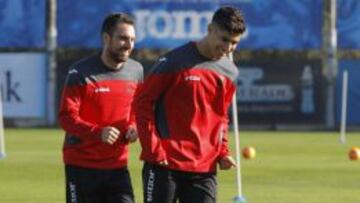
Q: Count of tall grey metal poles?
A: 2